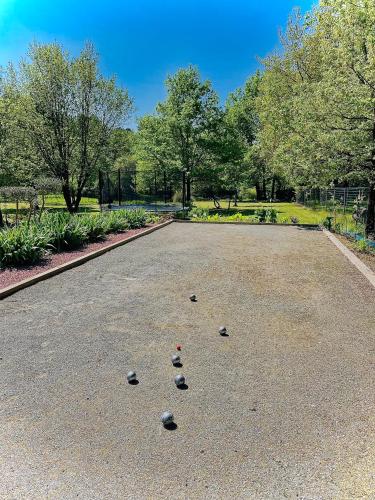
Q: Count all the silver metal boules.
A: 6